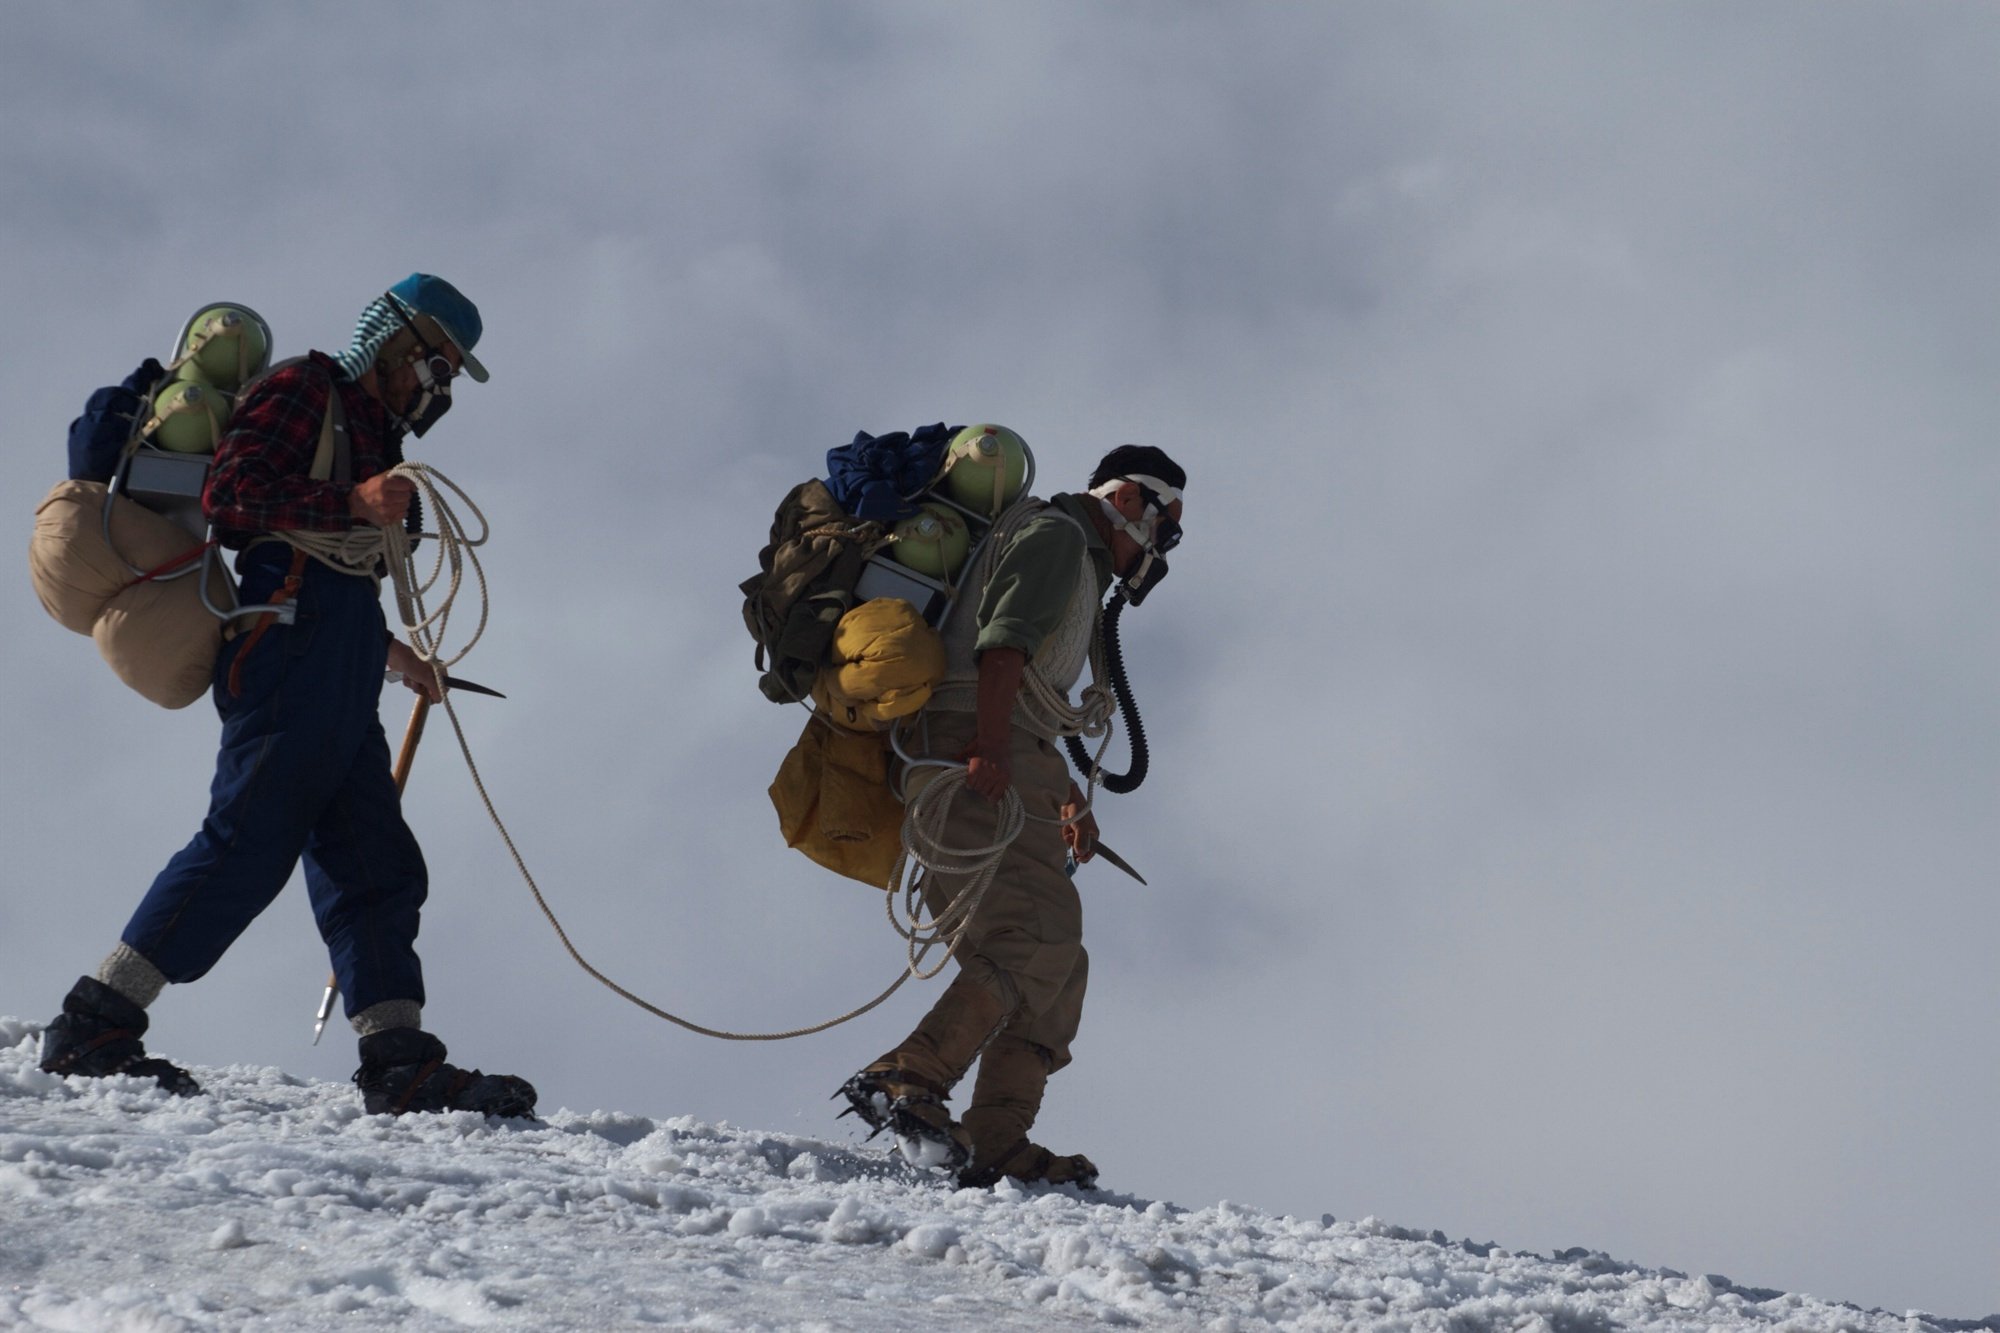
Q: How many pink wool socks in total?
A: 0